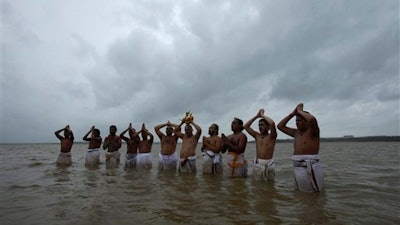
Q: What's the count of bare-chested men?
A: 11